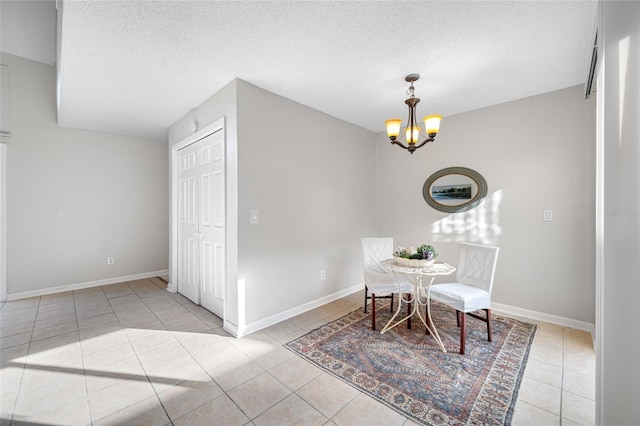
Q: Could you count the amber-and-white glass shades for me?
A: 3